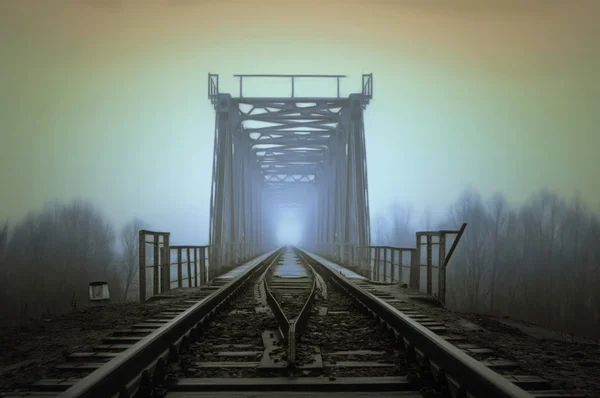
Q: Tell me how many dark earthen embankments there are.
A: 2